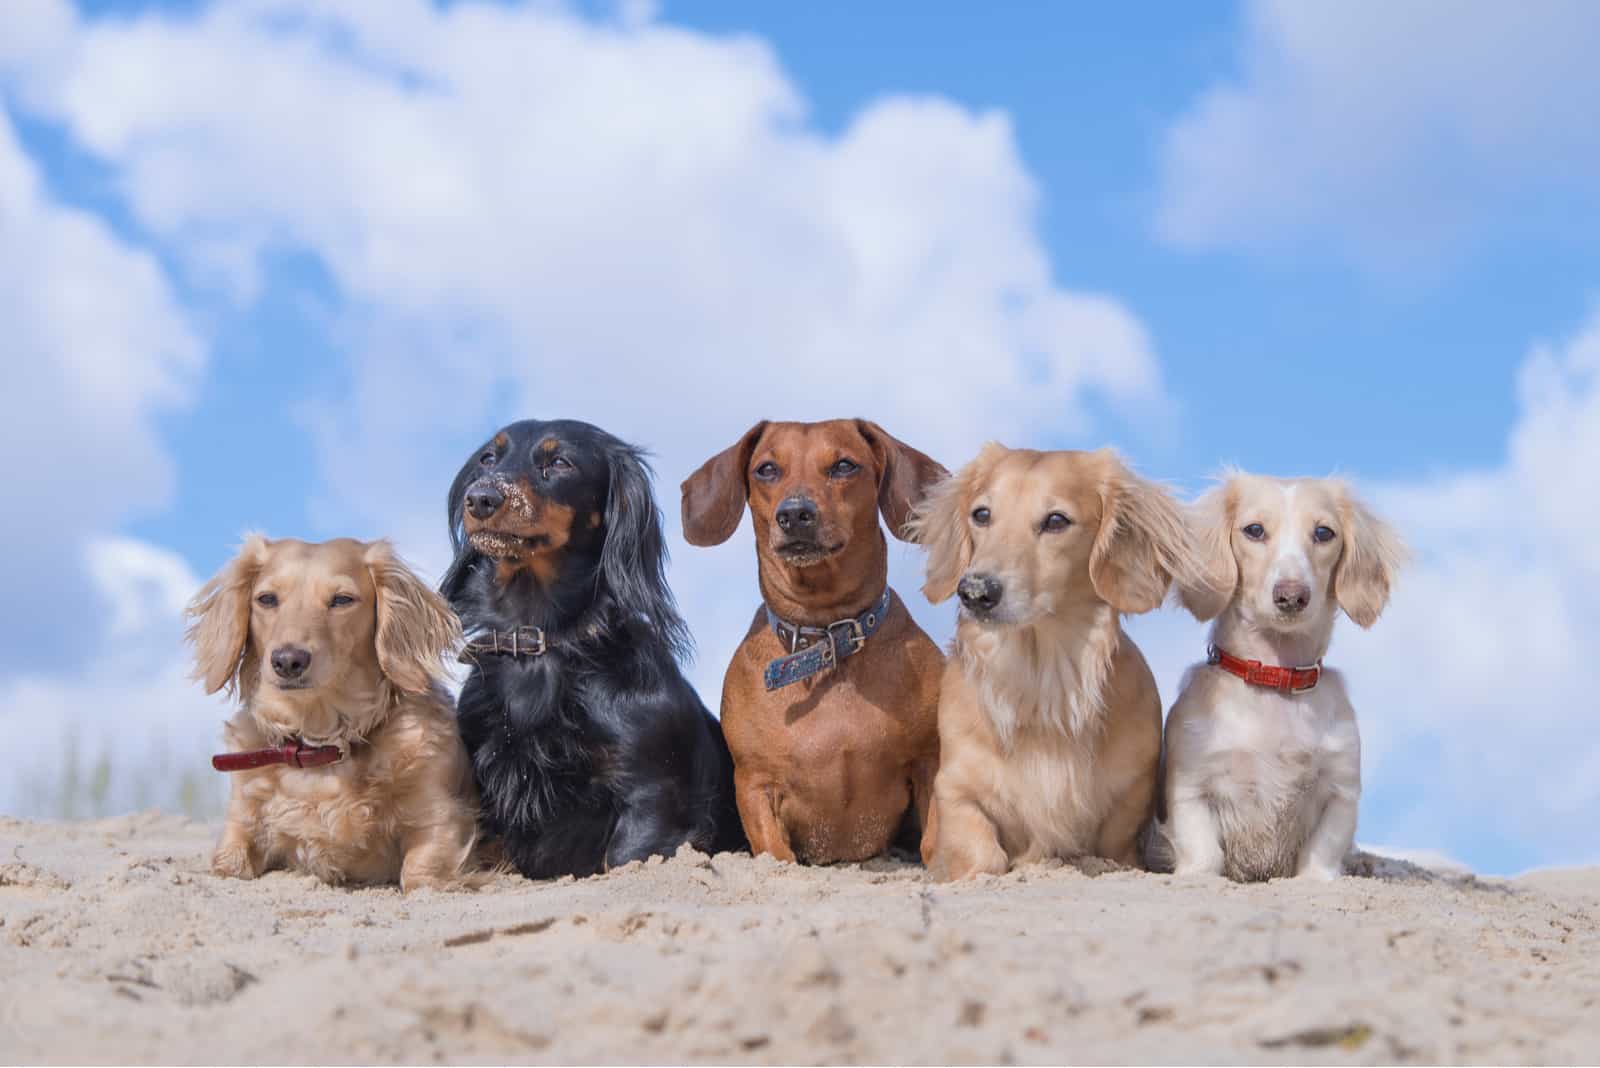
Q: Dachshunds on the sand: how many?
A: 5